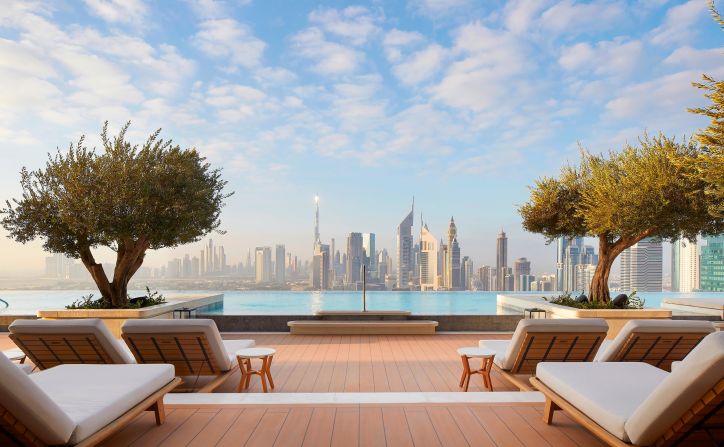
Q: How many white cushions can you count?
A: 12